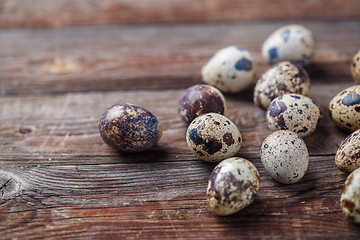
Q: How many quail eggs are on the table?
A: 13